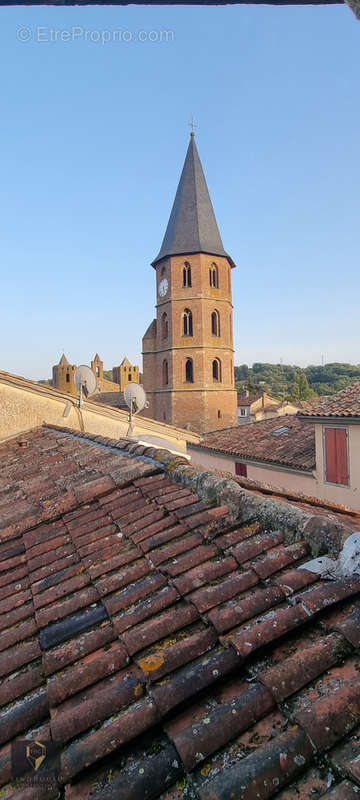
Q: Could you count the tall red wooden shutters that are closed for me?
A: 2